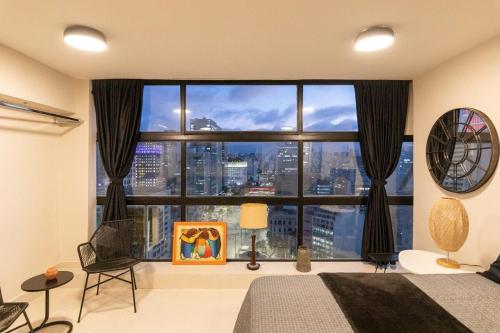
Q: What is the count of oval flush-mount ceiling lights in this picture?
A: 2